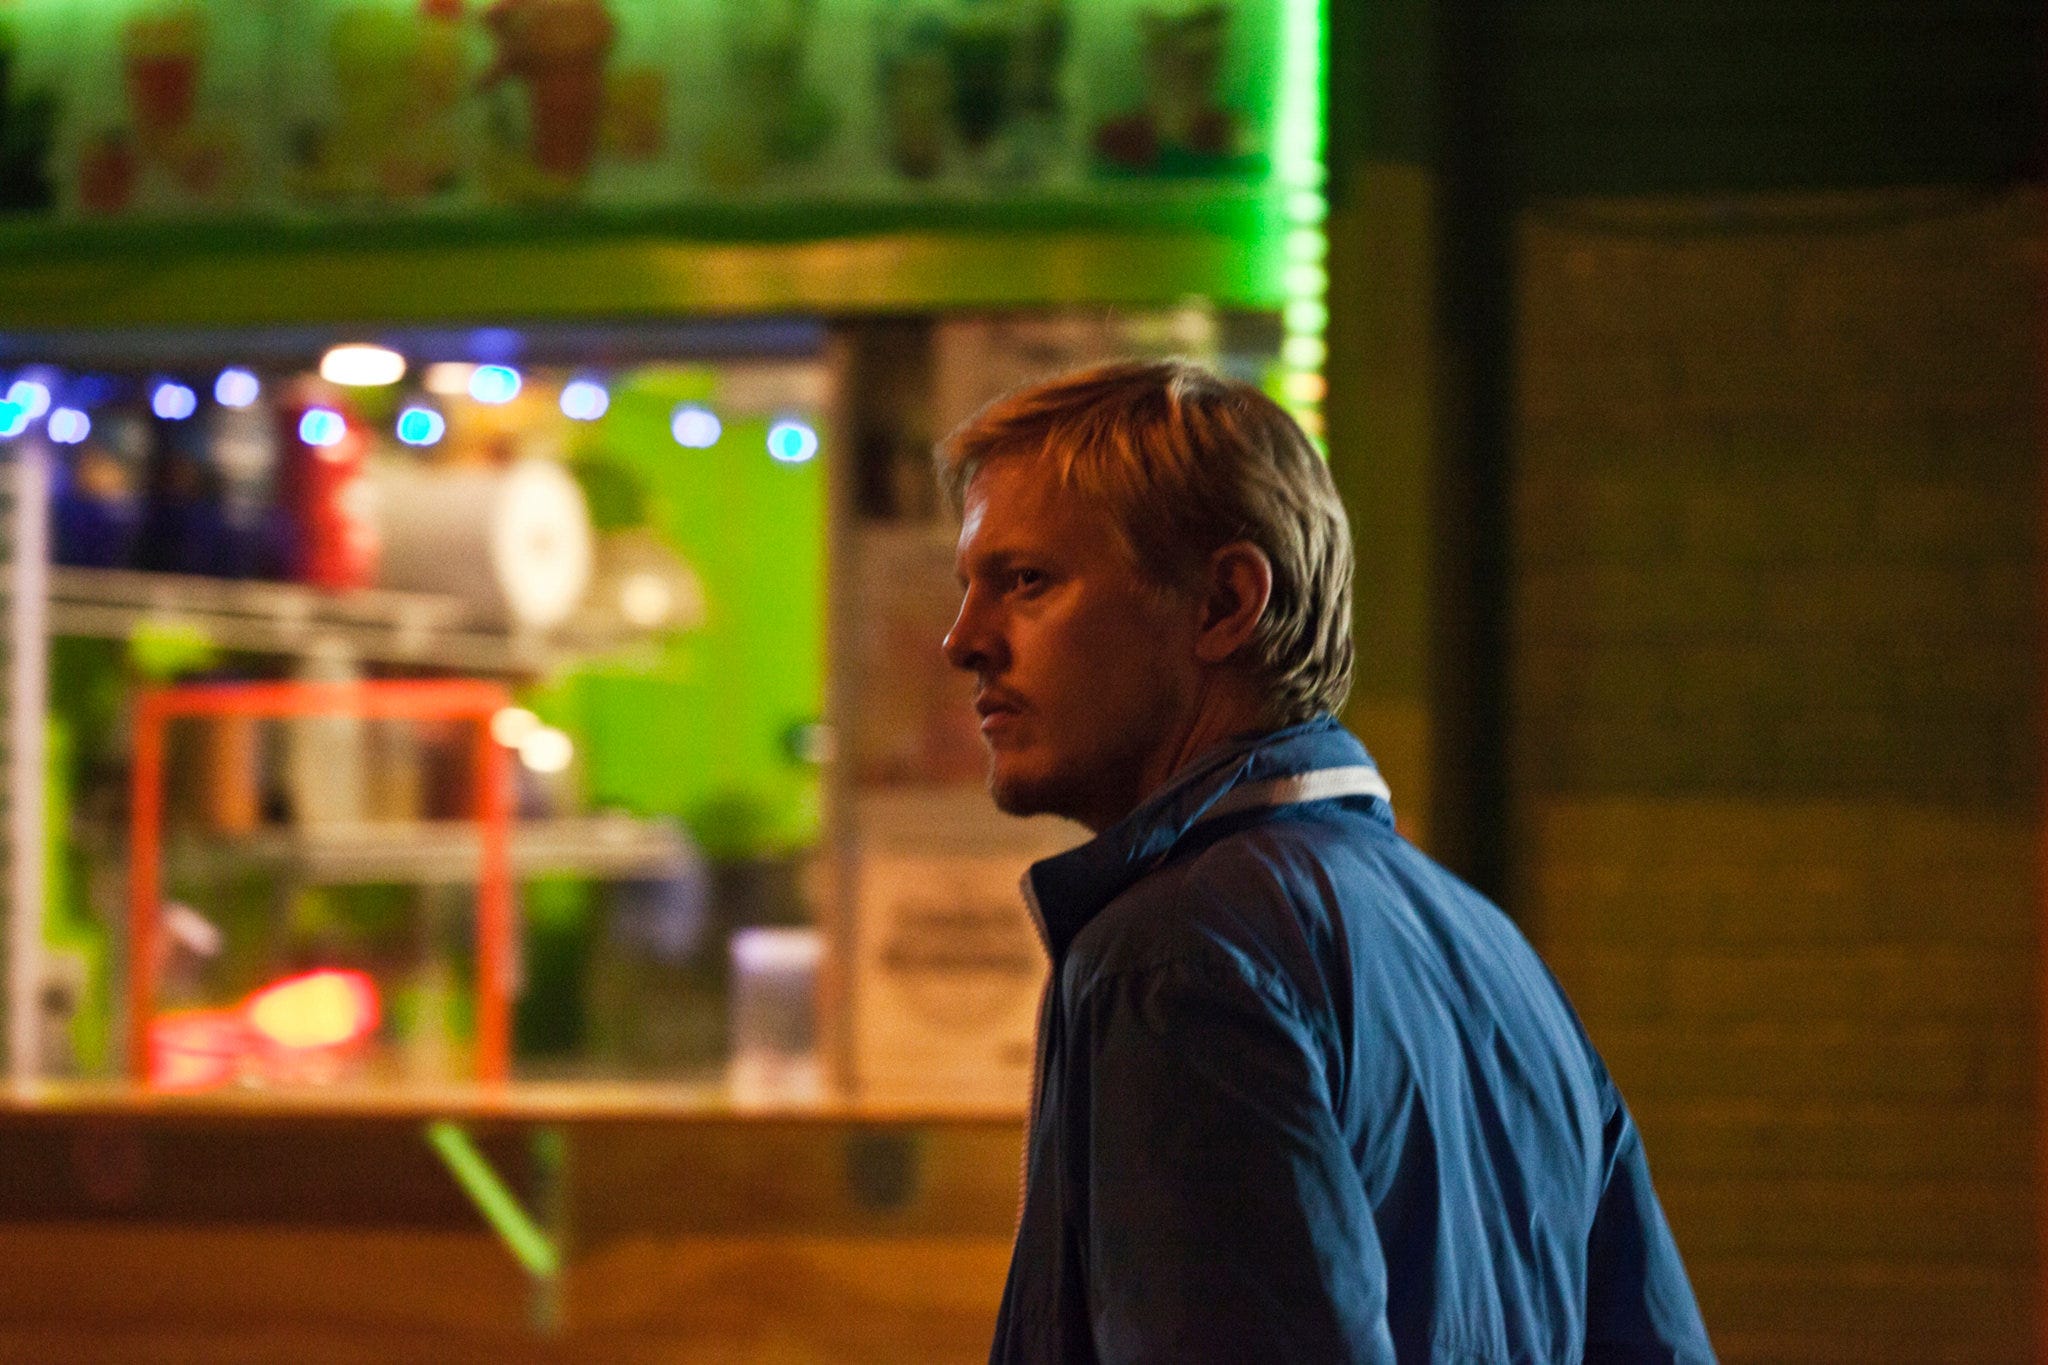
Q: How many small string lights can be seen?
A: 11